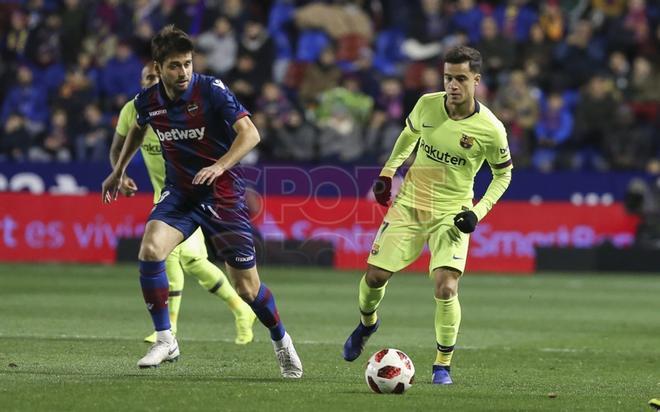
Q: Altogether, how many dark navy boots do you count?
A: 2